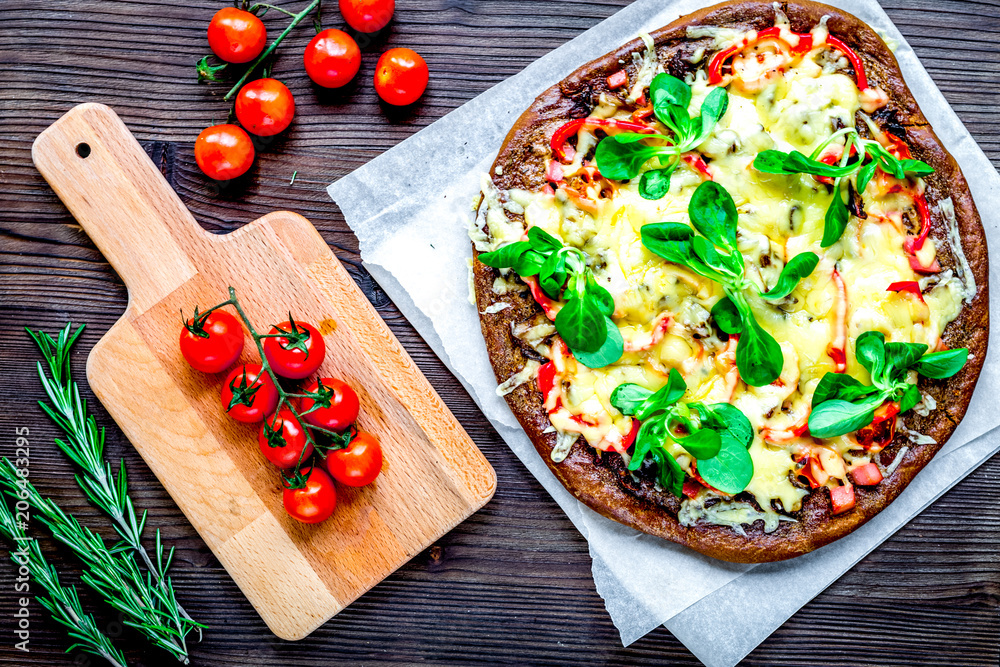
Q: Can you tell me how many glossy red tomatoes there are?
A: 13